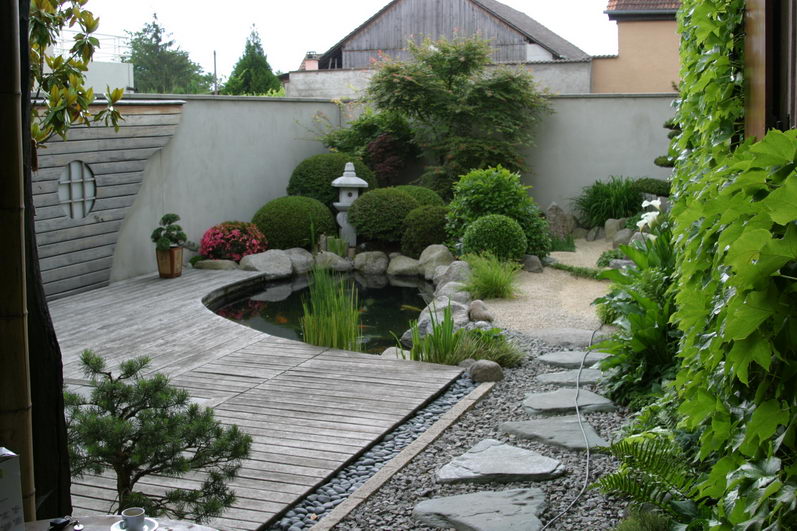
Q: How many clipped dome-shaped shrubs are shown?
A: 6